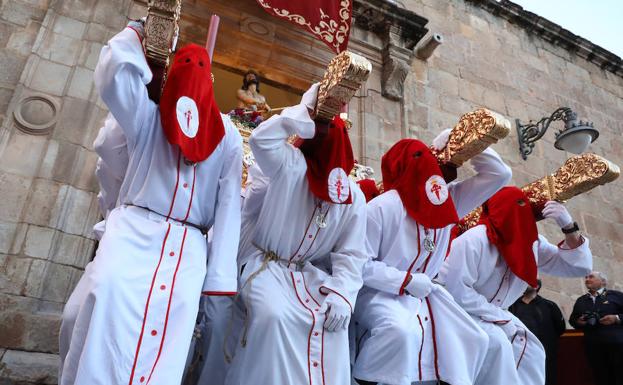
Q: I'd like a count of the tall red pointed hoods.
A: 4